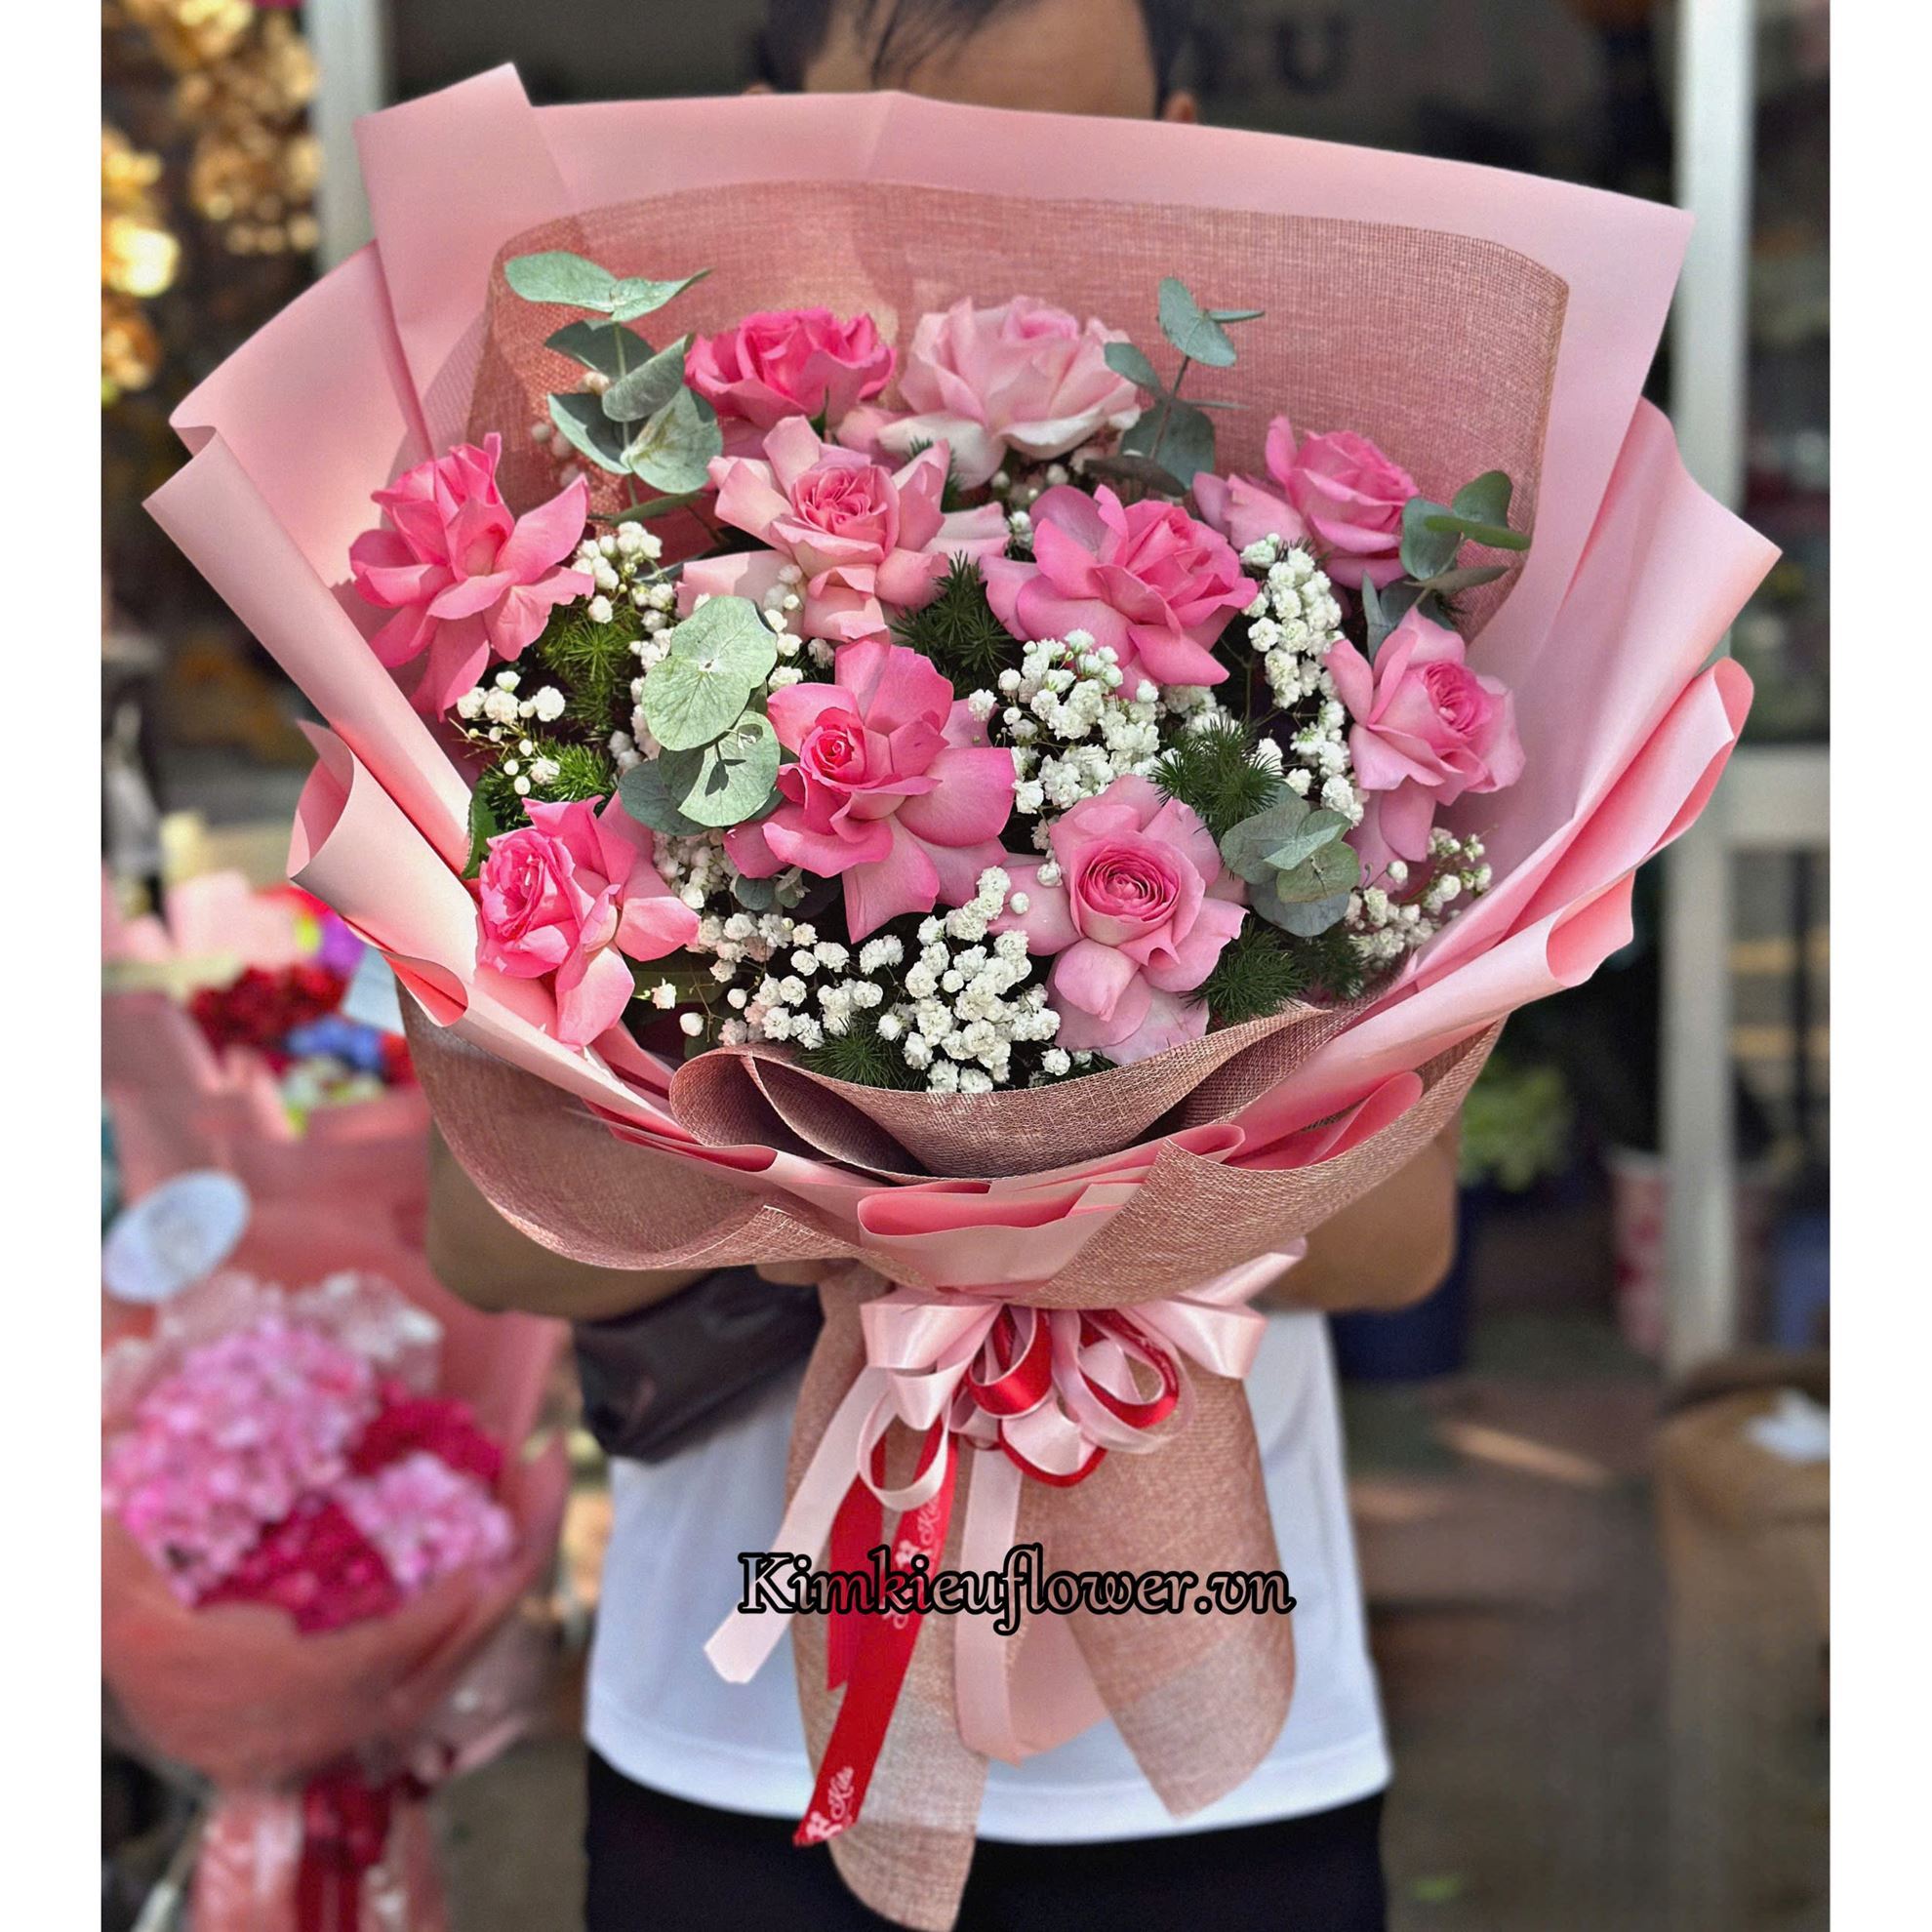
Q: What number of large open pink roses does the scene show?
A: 10